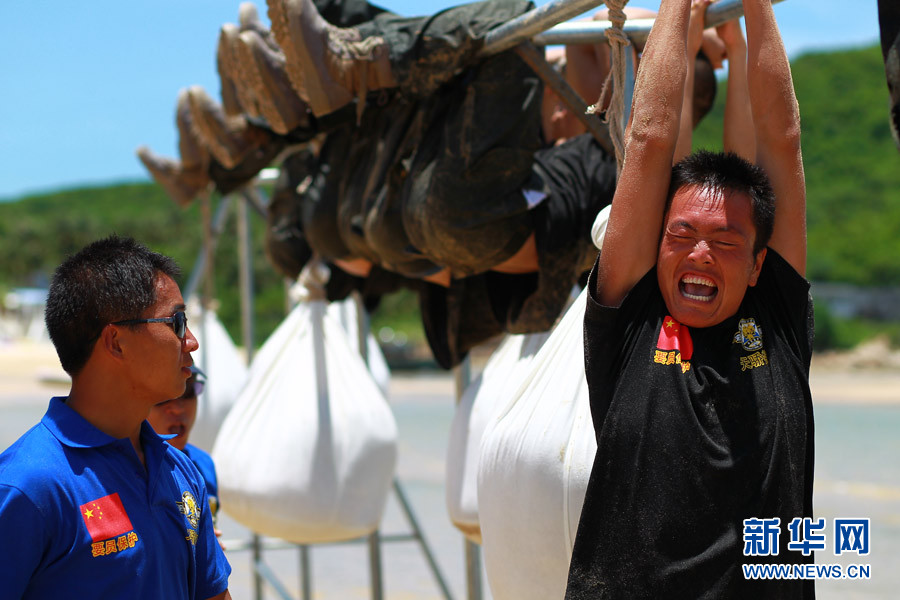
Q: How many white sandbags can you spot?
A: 5